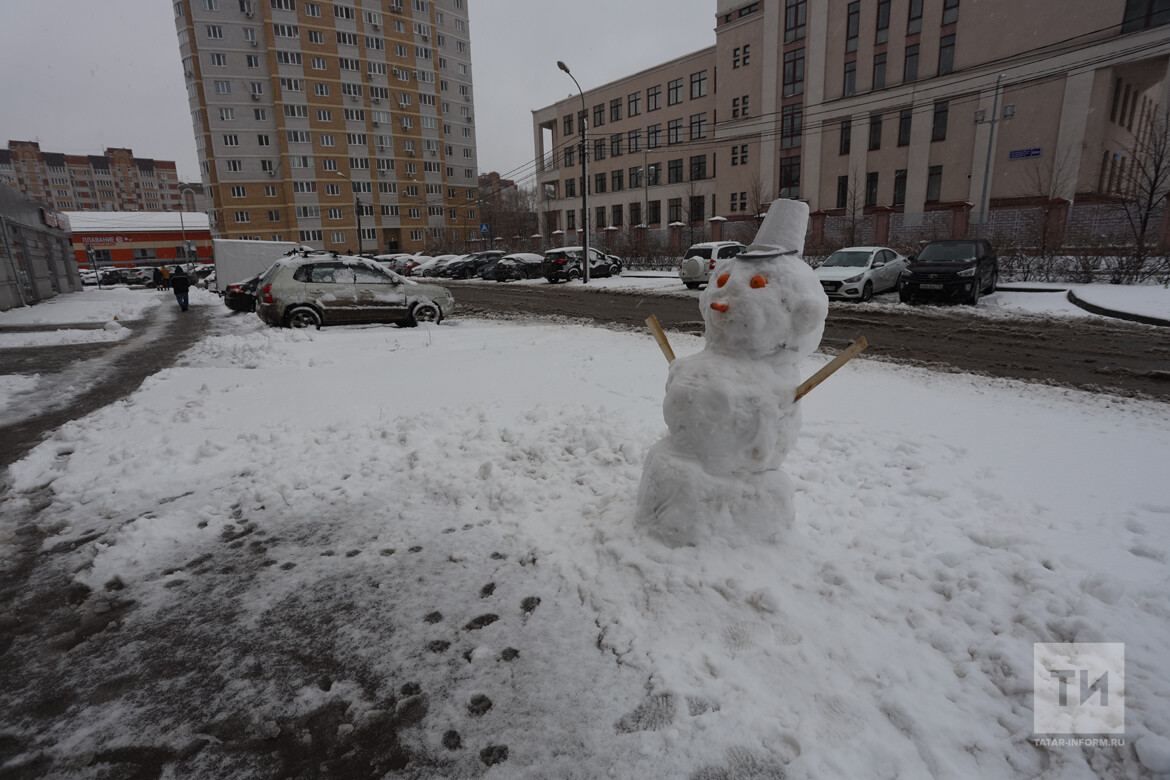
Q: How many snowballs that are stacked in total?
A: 3